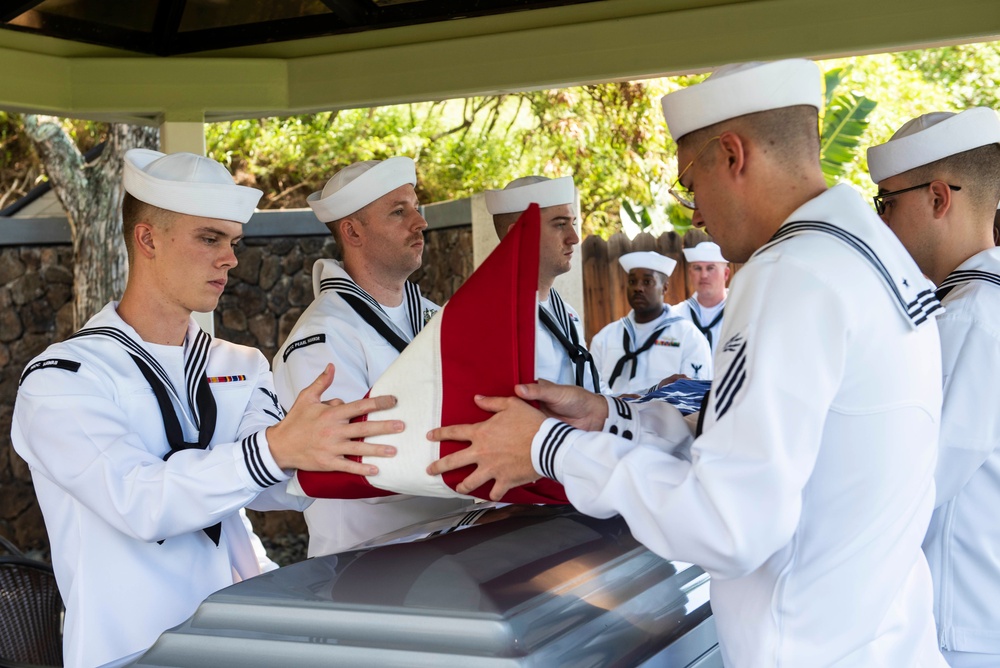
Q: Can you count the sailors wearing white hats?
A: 7